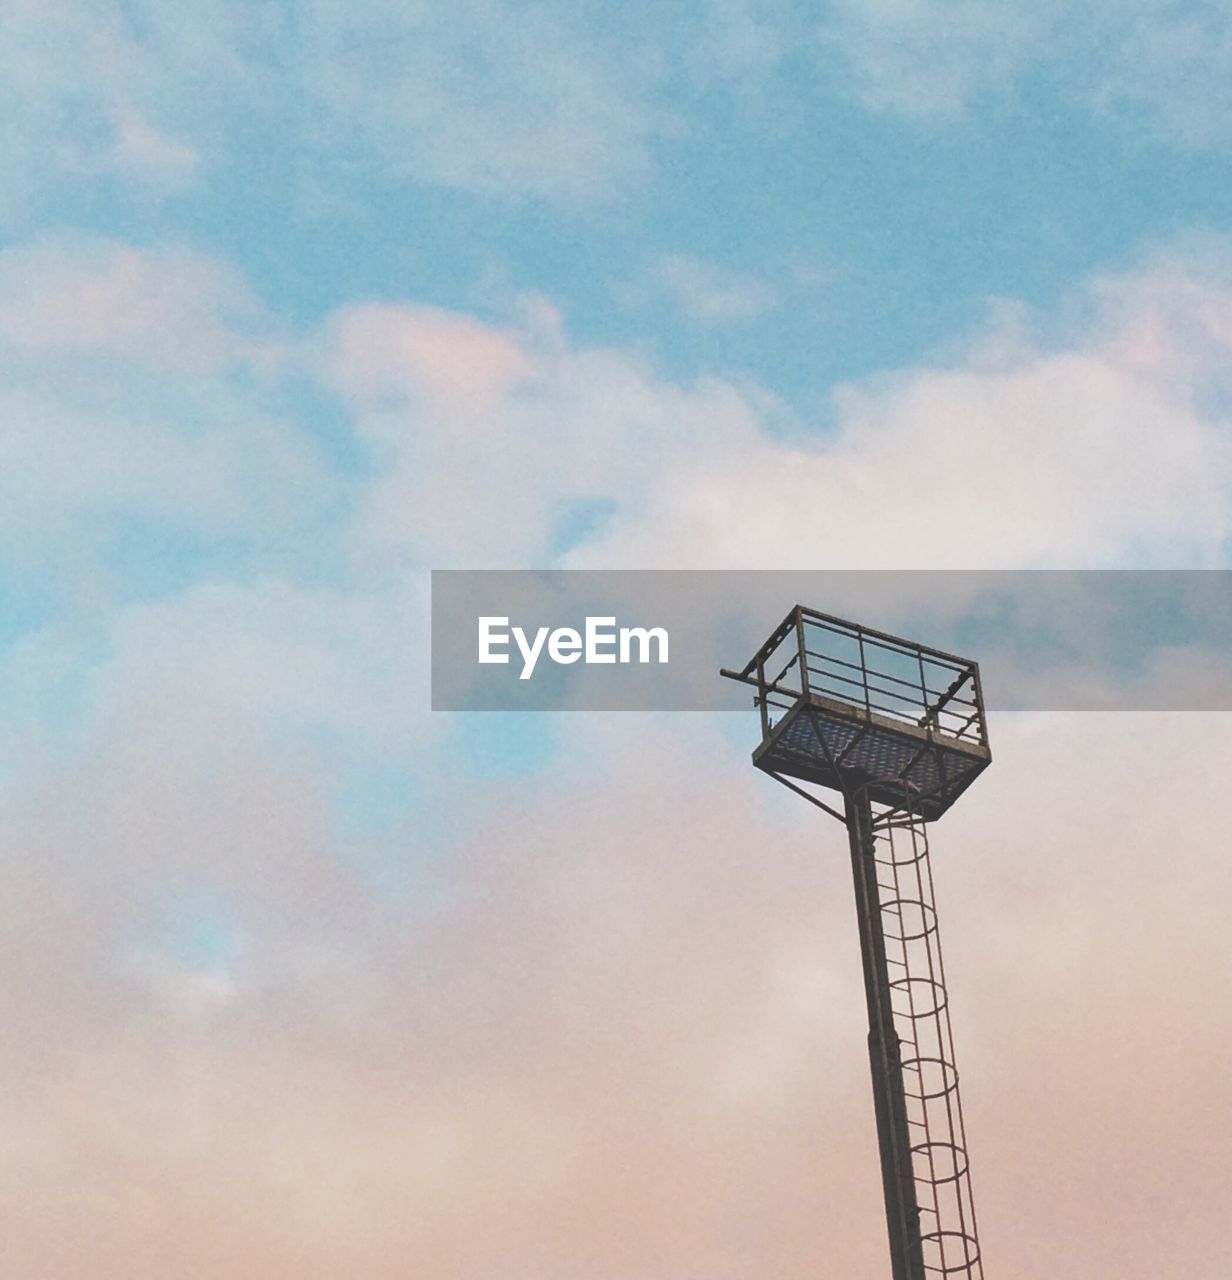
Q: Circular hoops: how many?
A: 6